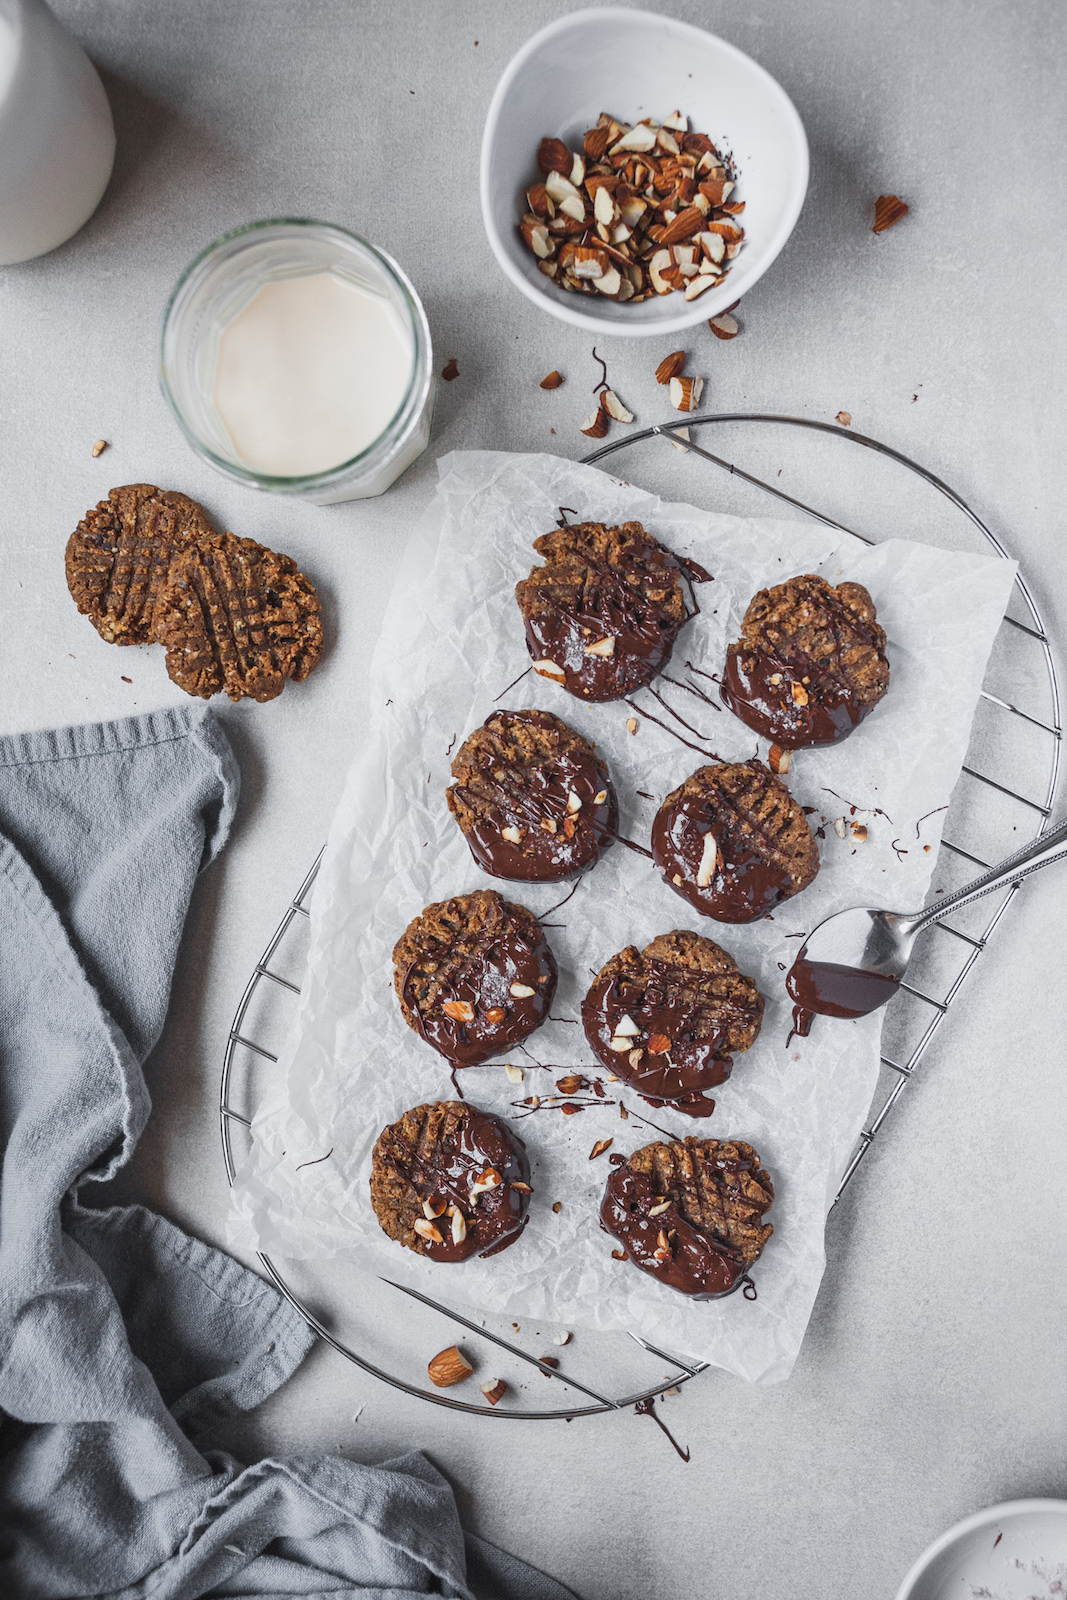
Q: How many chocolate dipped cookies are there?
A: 8